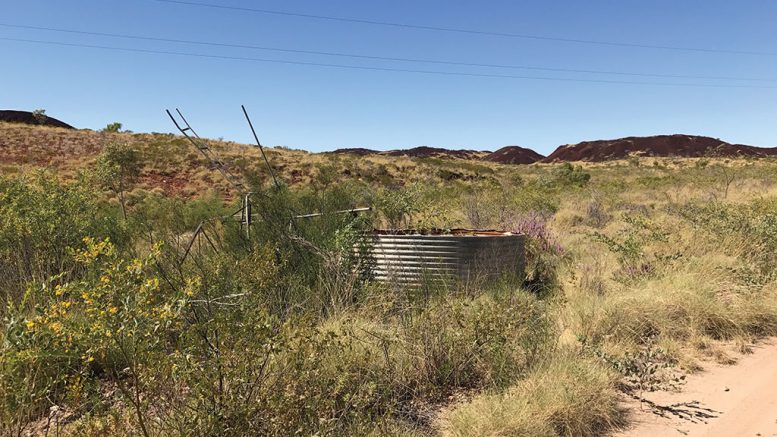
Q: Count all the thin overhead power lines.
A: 3